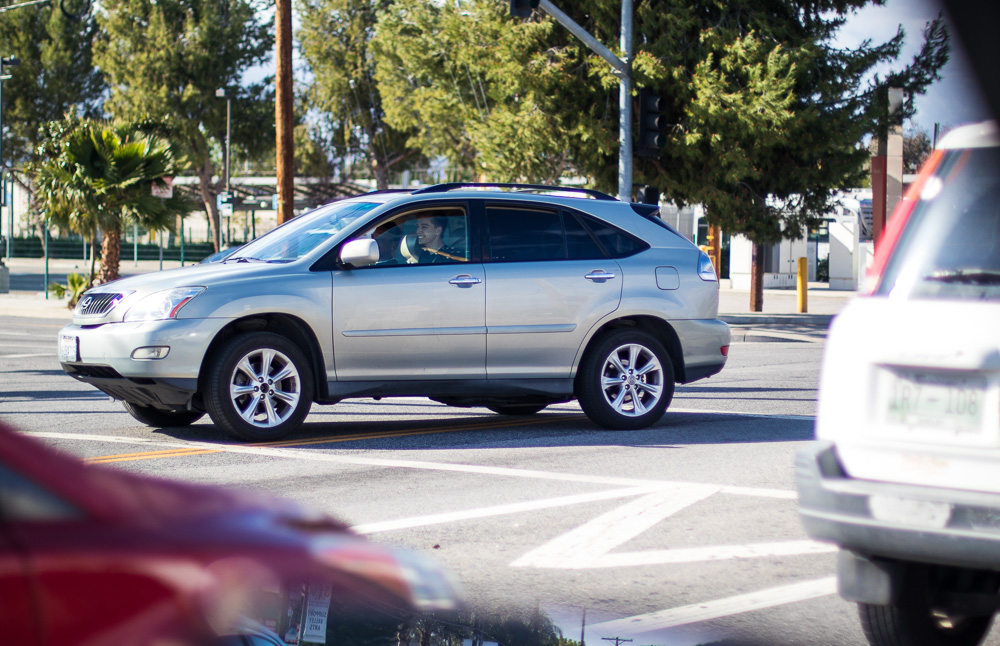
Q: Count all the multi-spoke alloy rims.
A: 2